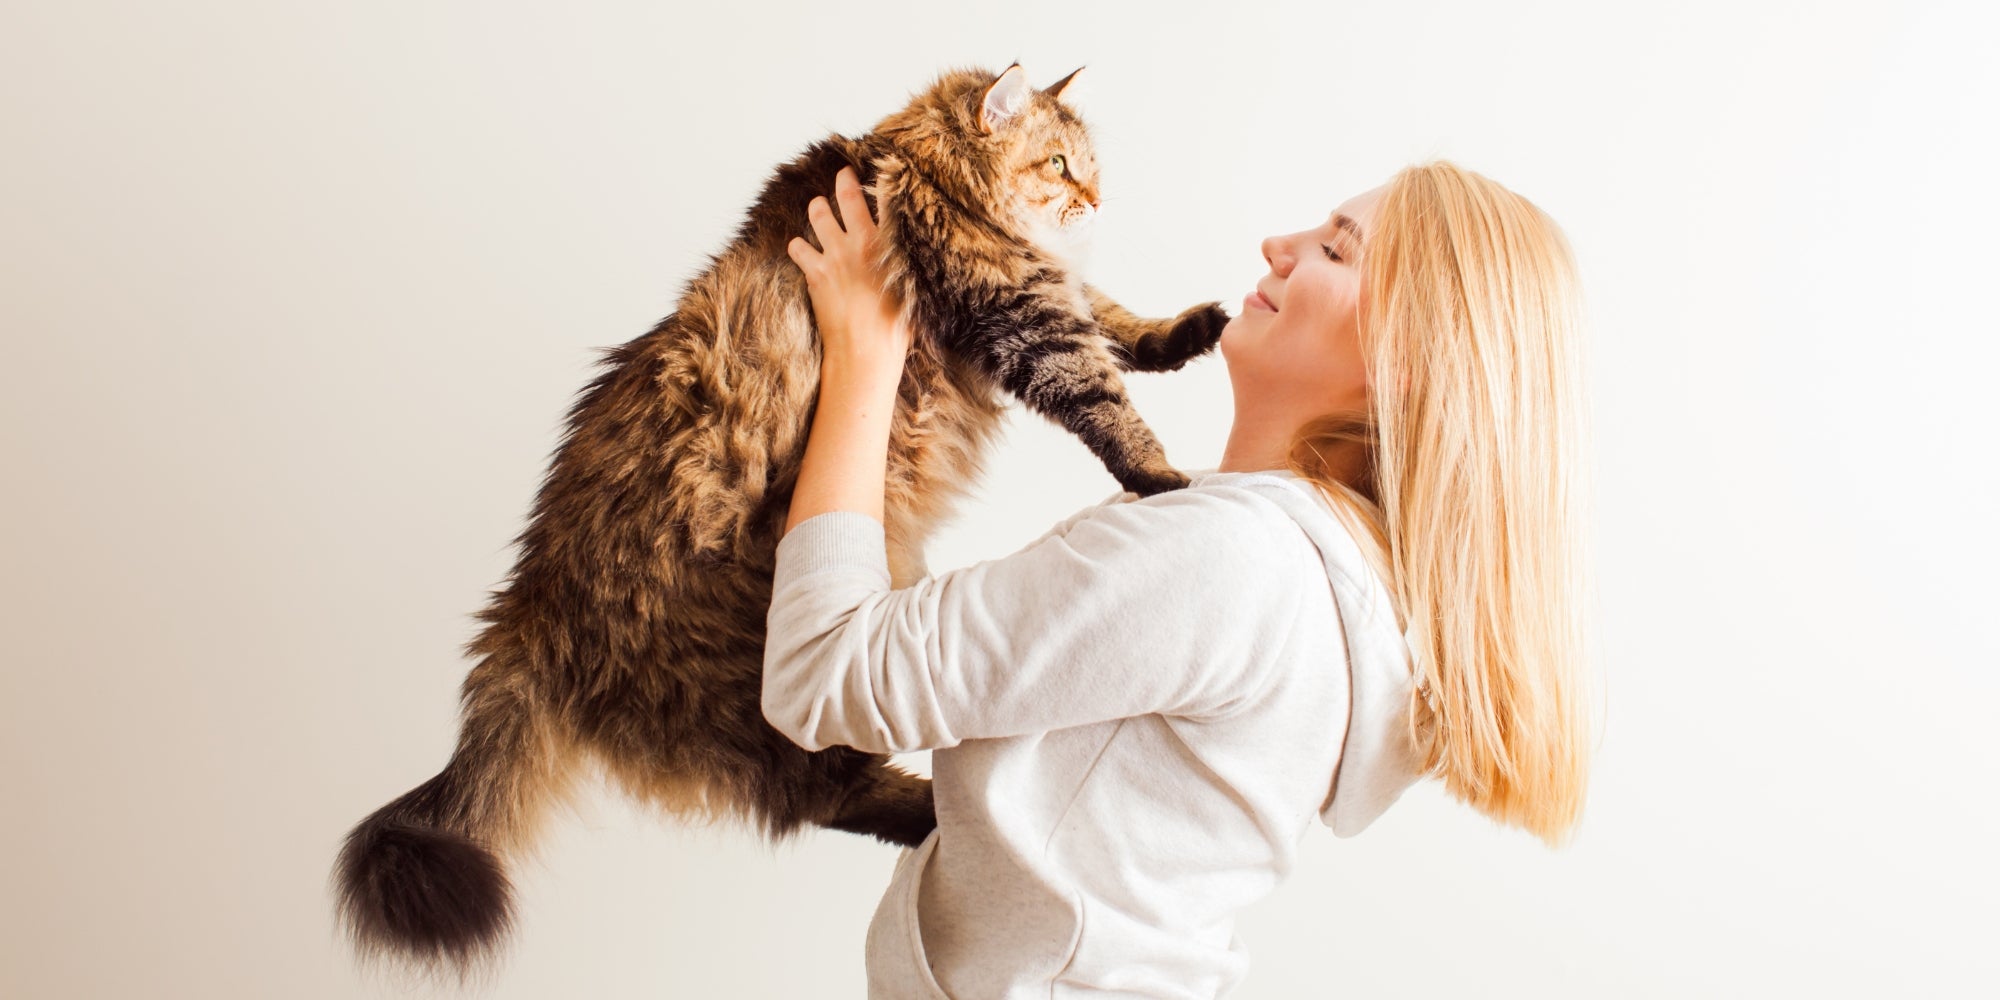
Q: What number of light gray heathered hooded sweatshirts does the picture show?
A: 1